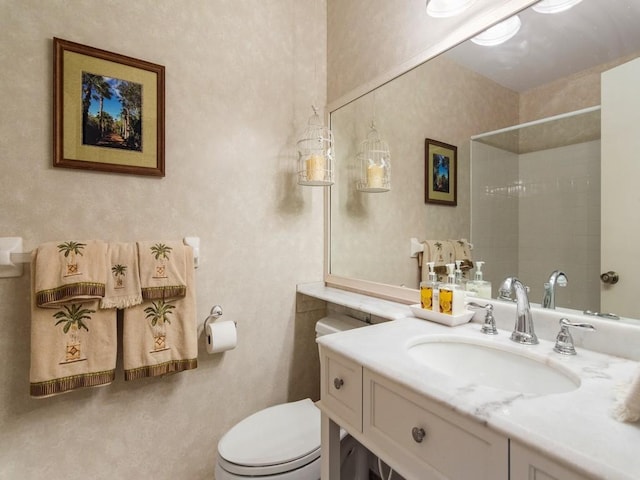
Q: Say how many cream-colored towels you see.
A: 5